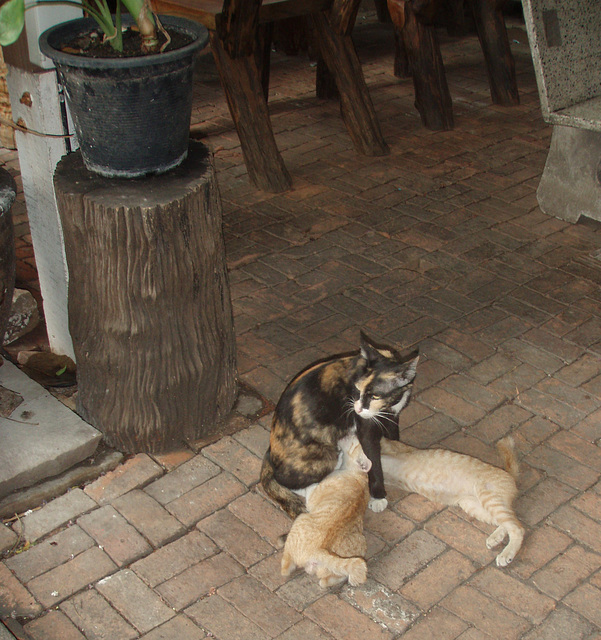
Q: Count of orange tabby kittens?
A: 2